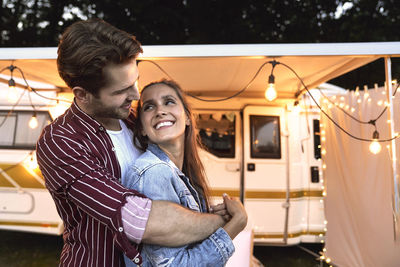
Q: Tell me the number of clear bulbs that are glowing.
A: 4